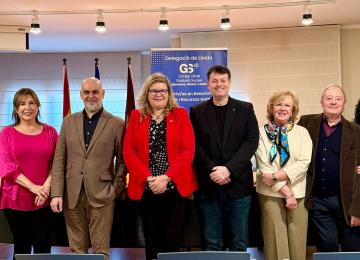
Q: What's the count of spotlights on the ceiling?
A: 5